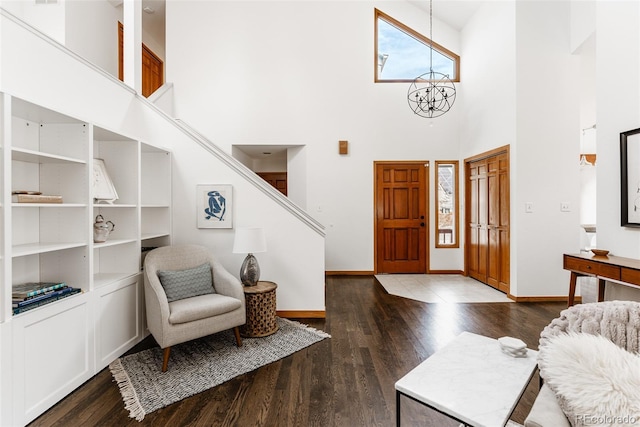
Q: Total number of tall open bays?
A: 3